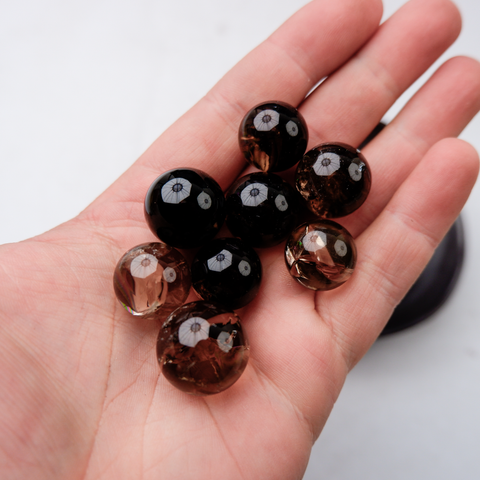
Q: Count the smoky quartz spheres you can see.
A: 8